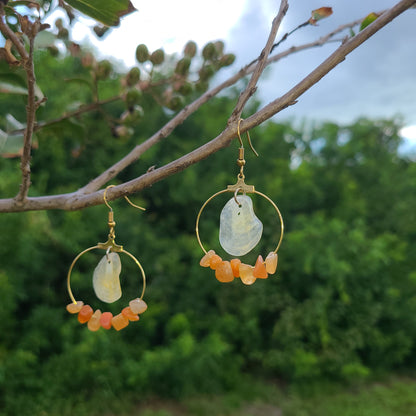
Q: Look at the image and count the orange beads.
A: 14